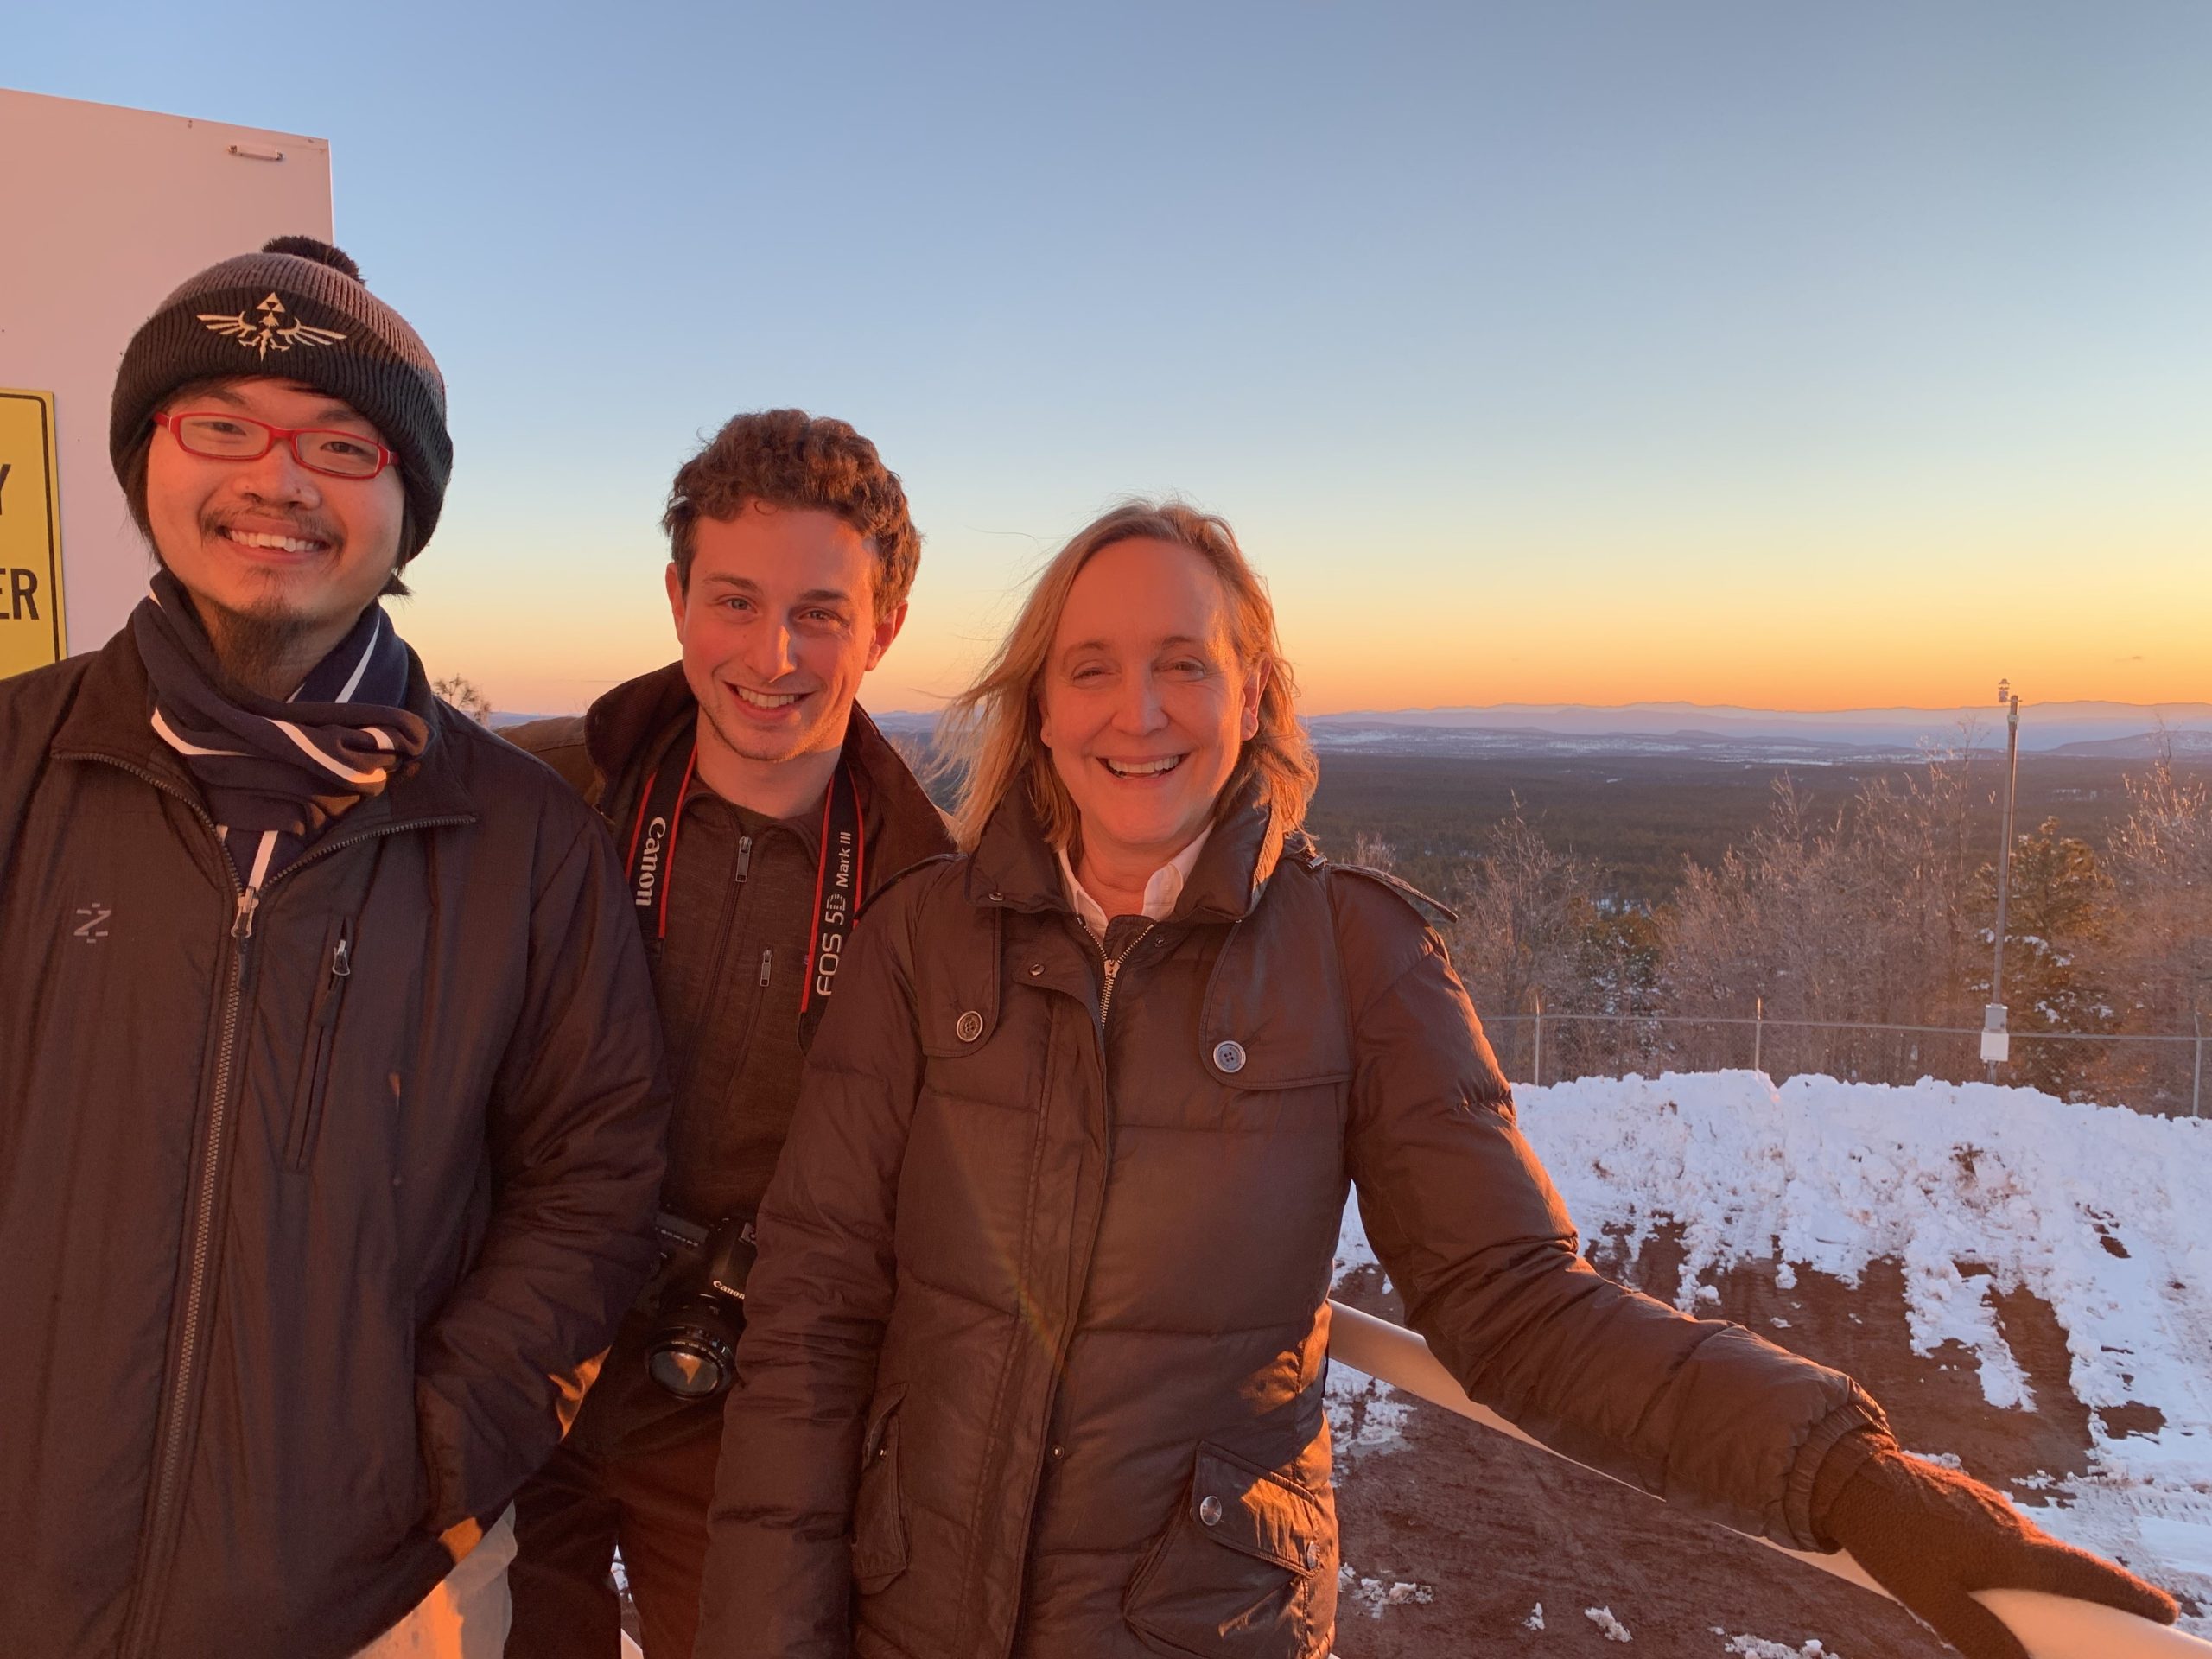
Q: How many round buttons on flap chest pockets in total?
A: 2